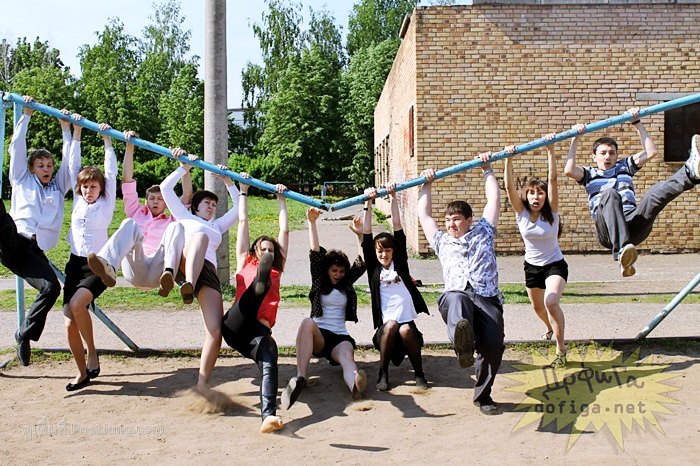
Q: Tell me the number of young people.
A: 10